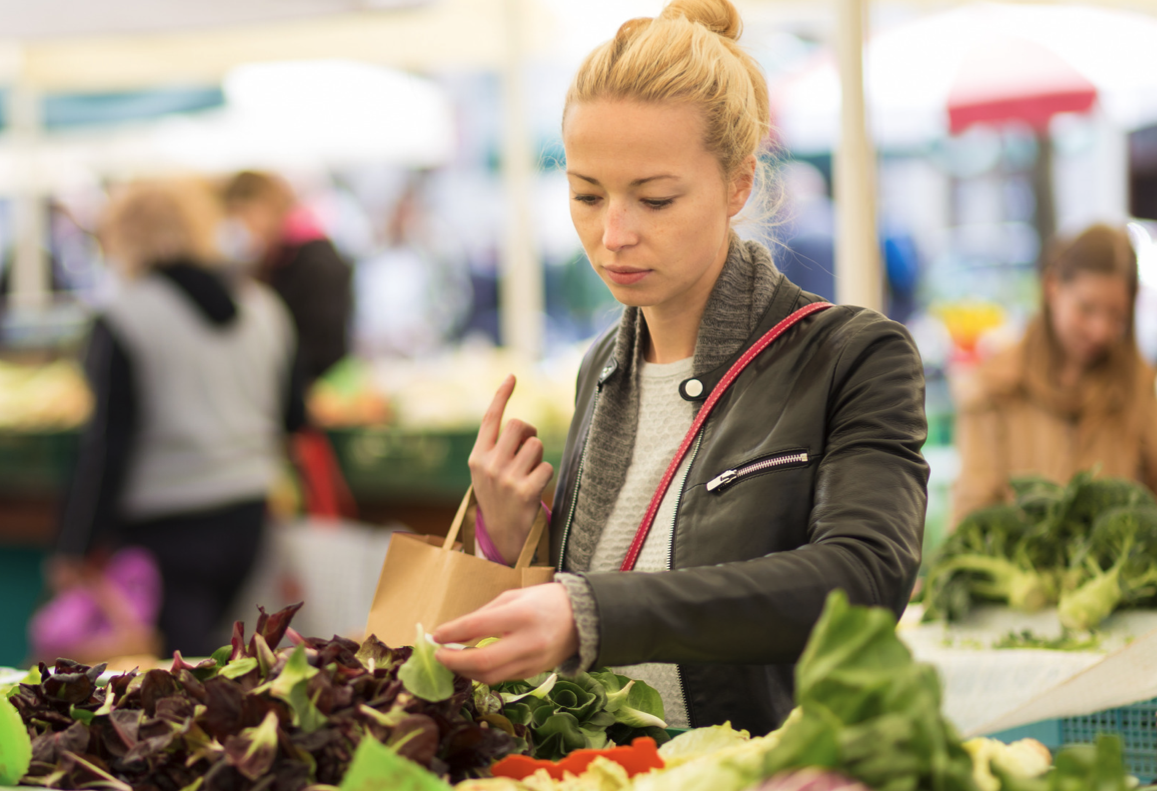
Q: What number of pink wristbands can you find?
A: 1